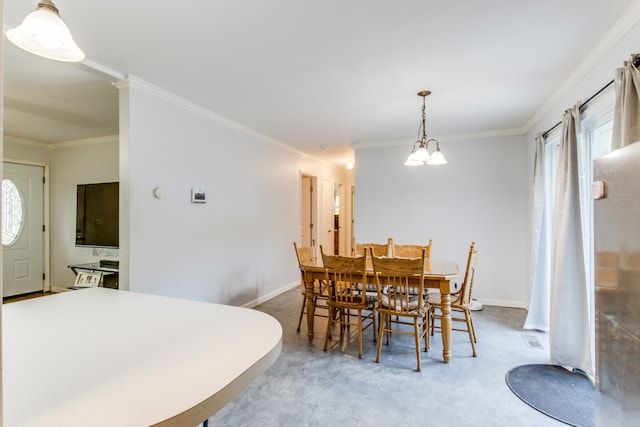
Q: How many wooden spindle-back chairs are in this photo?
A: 6